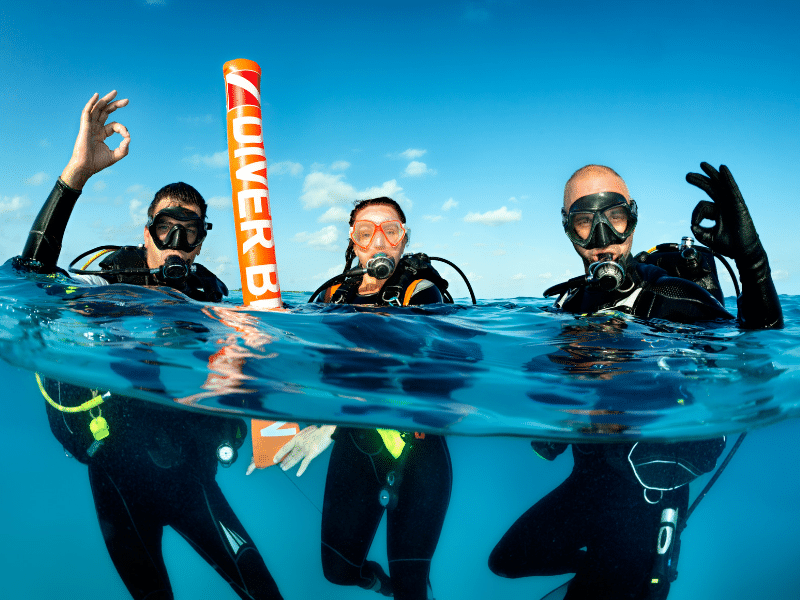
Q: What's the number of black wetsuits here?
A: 3